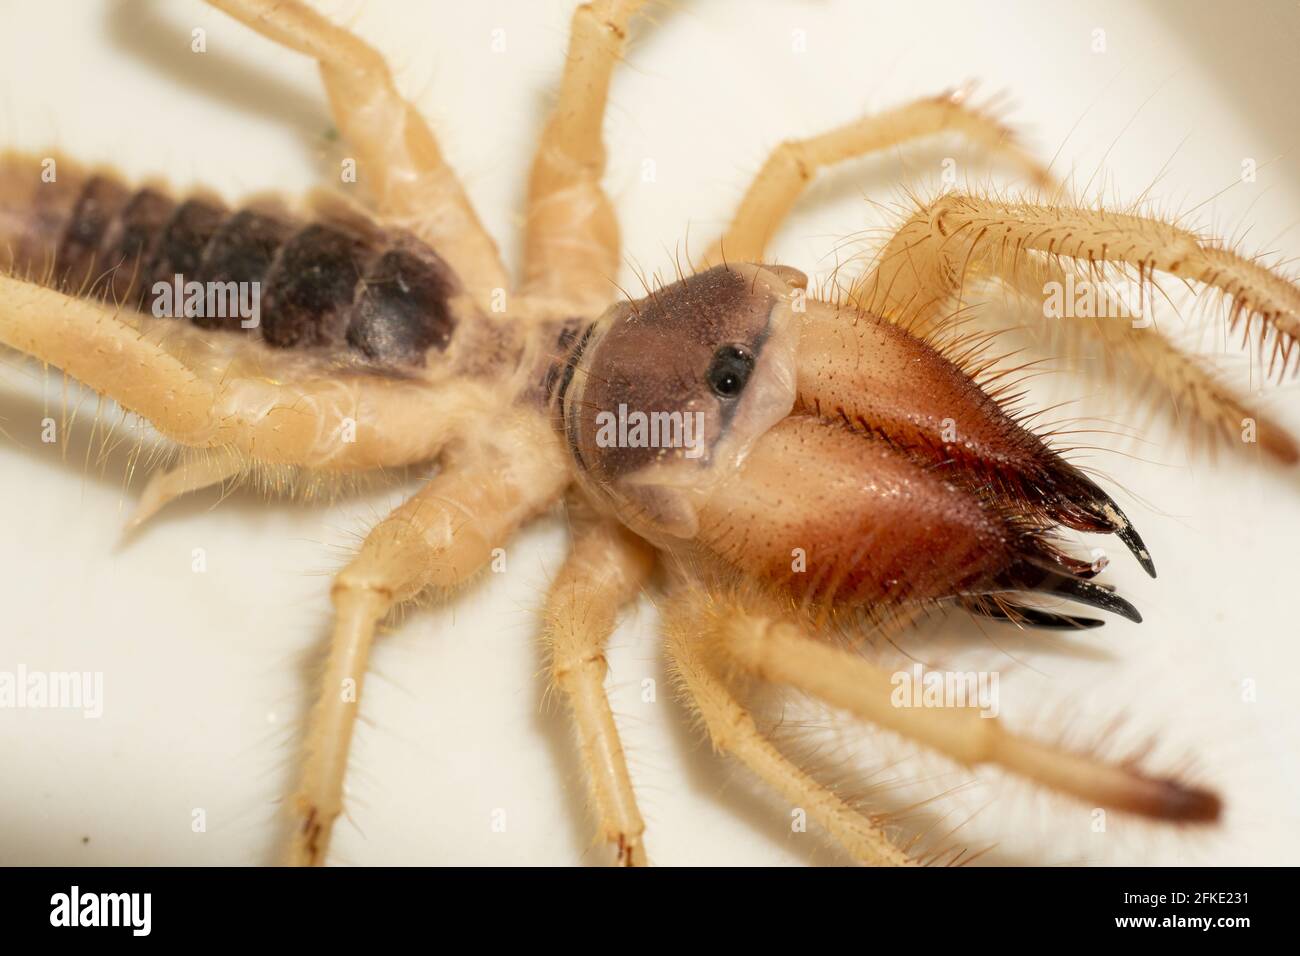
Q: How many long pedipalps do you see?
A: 2